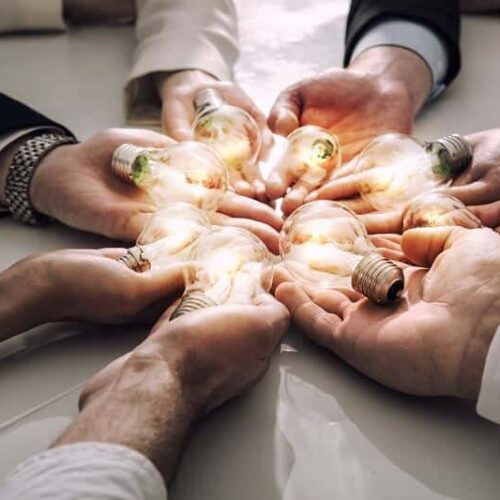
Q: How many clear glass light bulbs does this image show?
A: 8